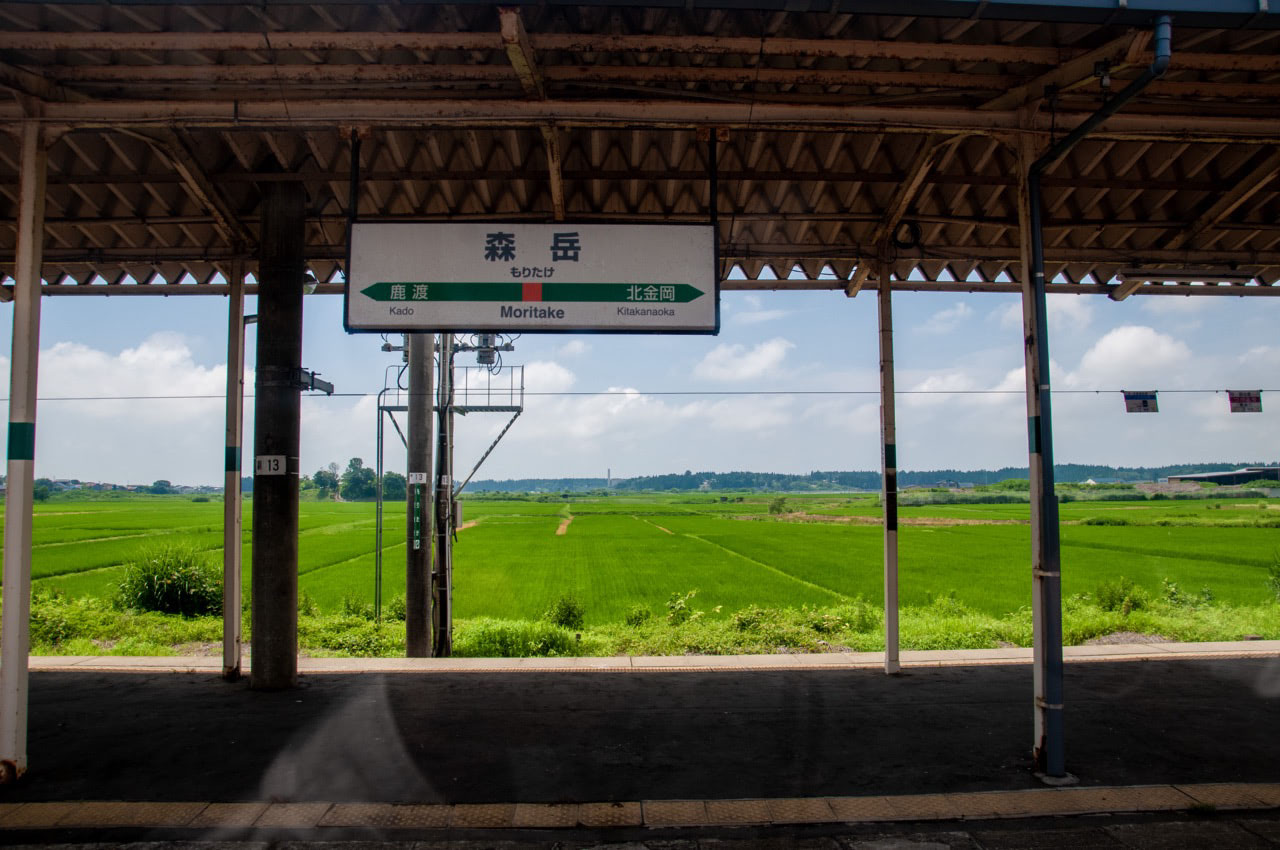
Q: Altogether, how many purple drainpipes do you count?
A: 0